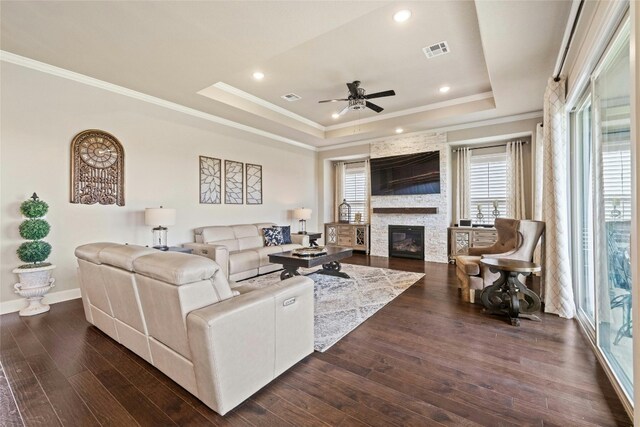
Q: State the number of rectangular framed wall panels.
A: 3